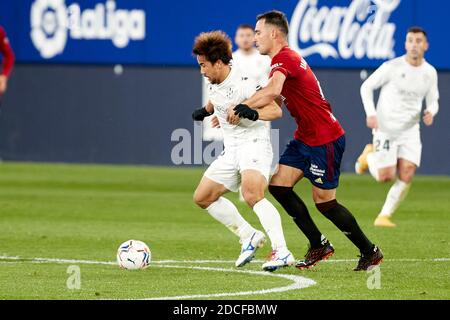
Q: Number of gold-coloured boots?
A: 2